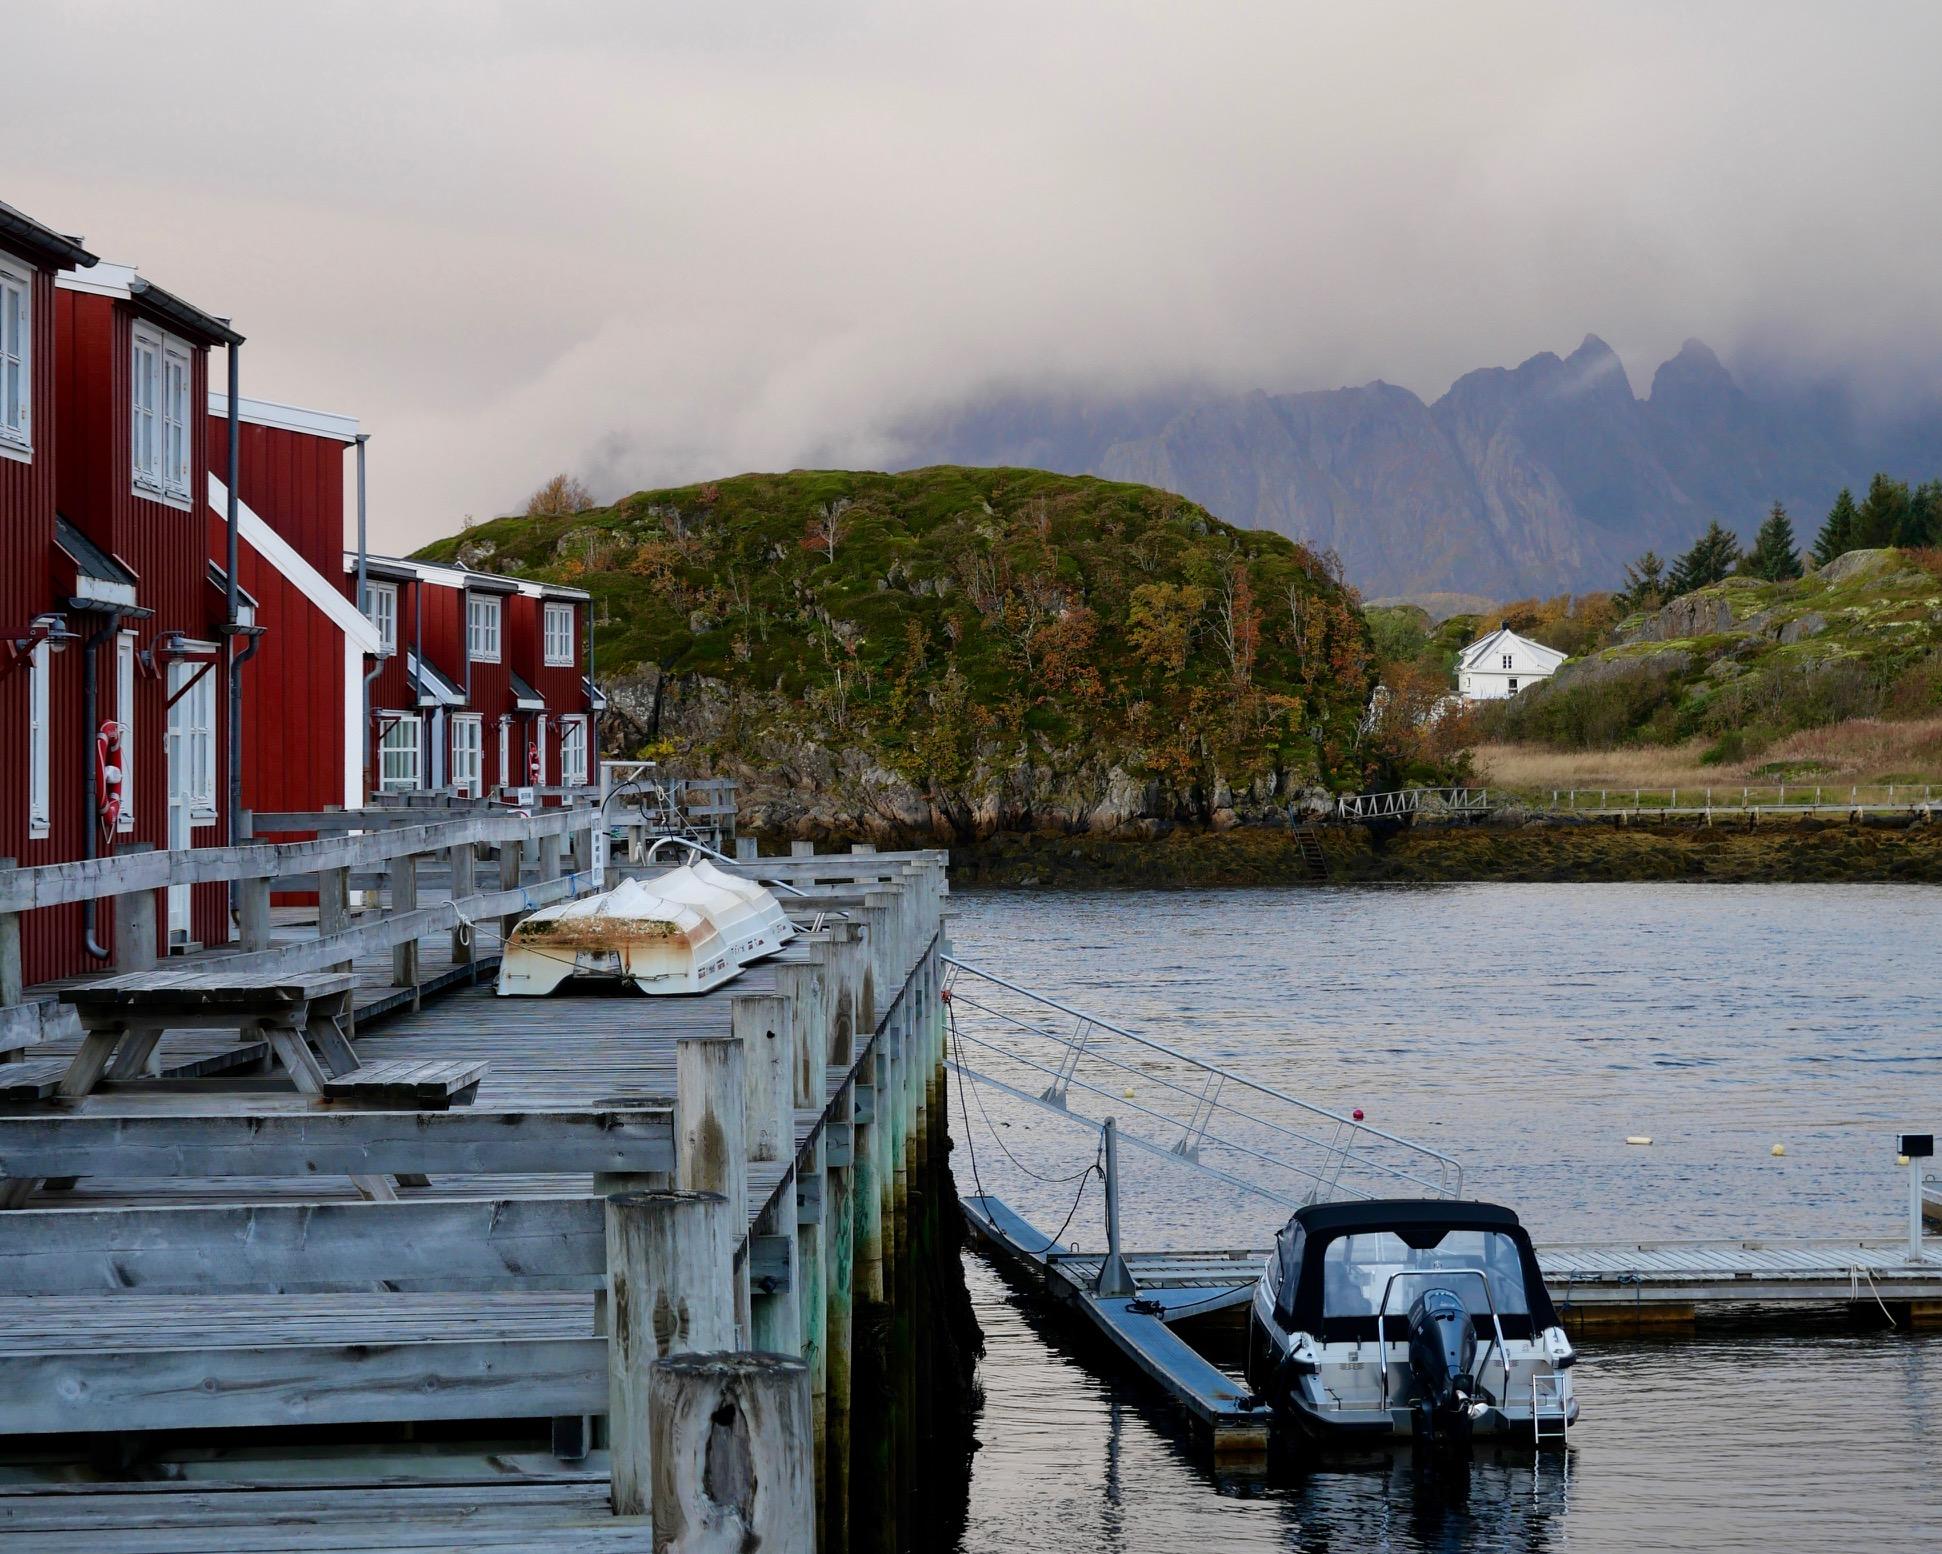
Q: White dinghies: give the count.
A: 3